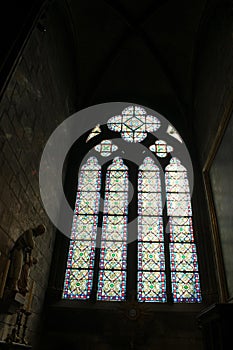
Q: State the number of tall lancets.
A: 4